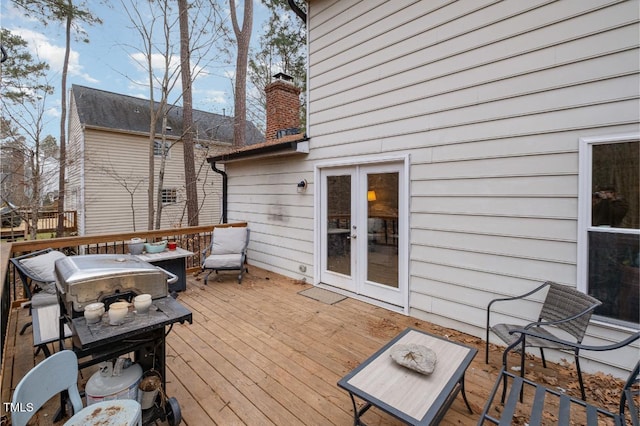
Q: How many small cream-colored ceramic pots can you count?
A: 3